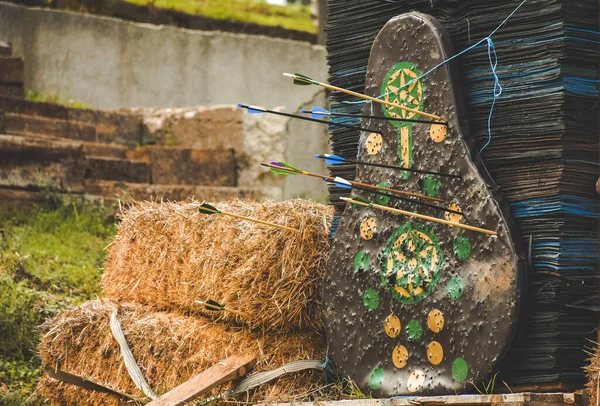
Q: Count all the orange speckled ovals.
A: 9